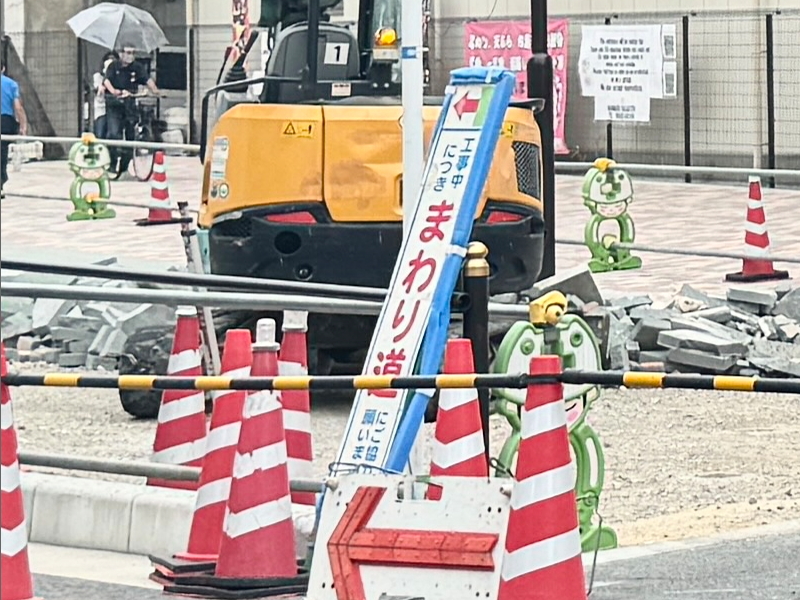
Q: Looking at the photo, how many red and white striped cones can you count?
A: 9